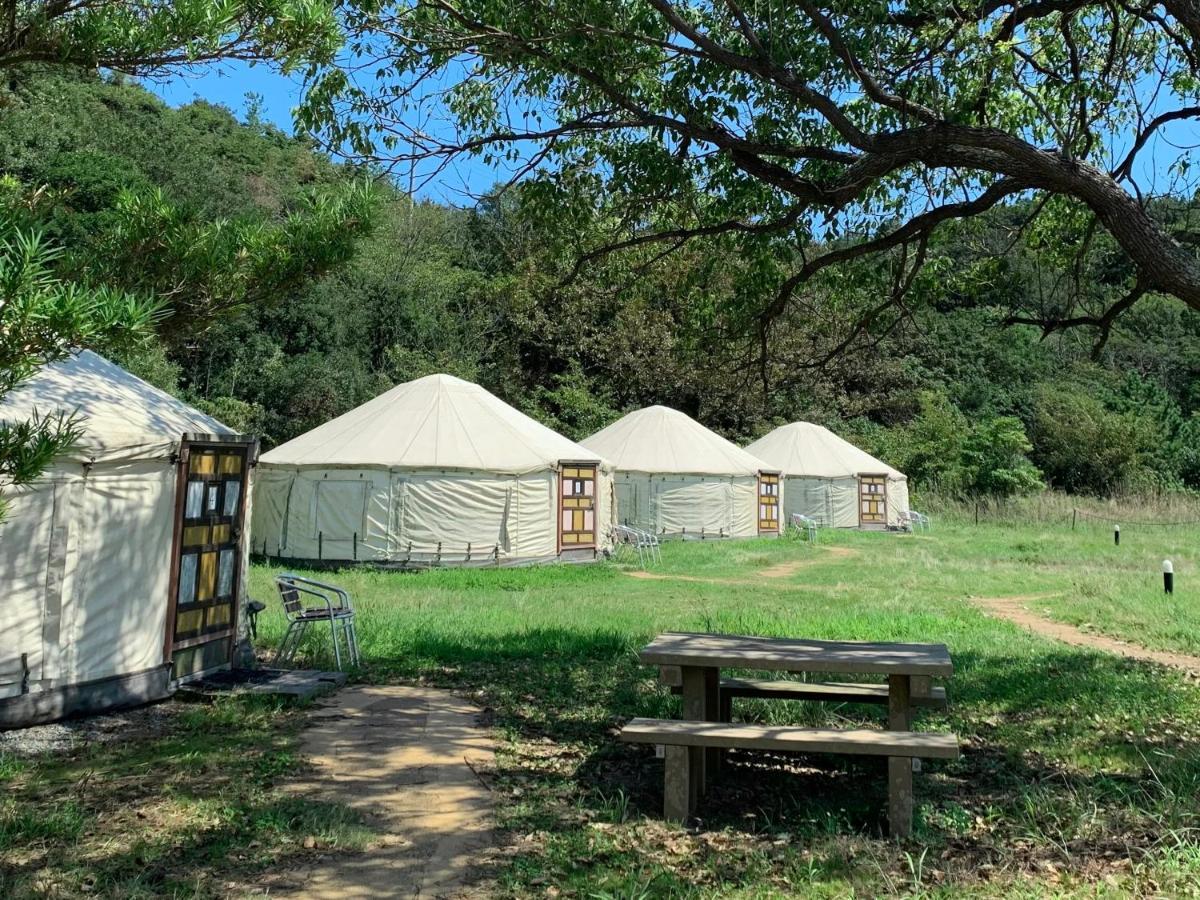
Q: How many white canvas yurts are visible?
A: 4